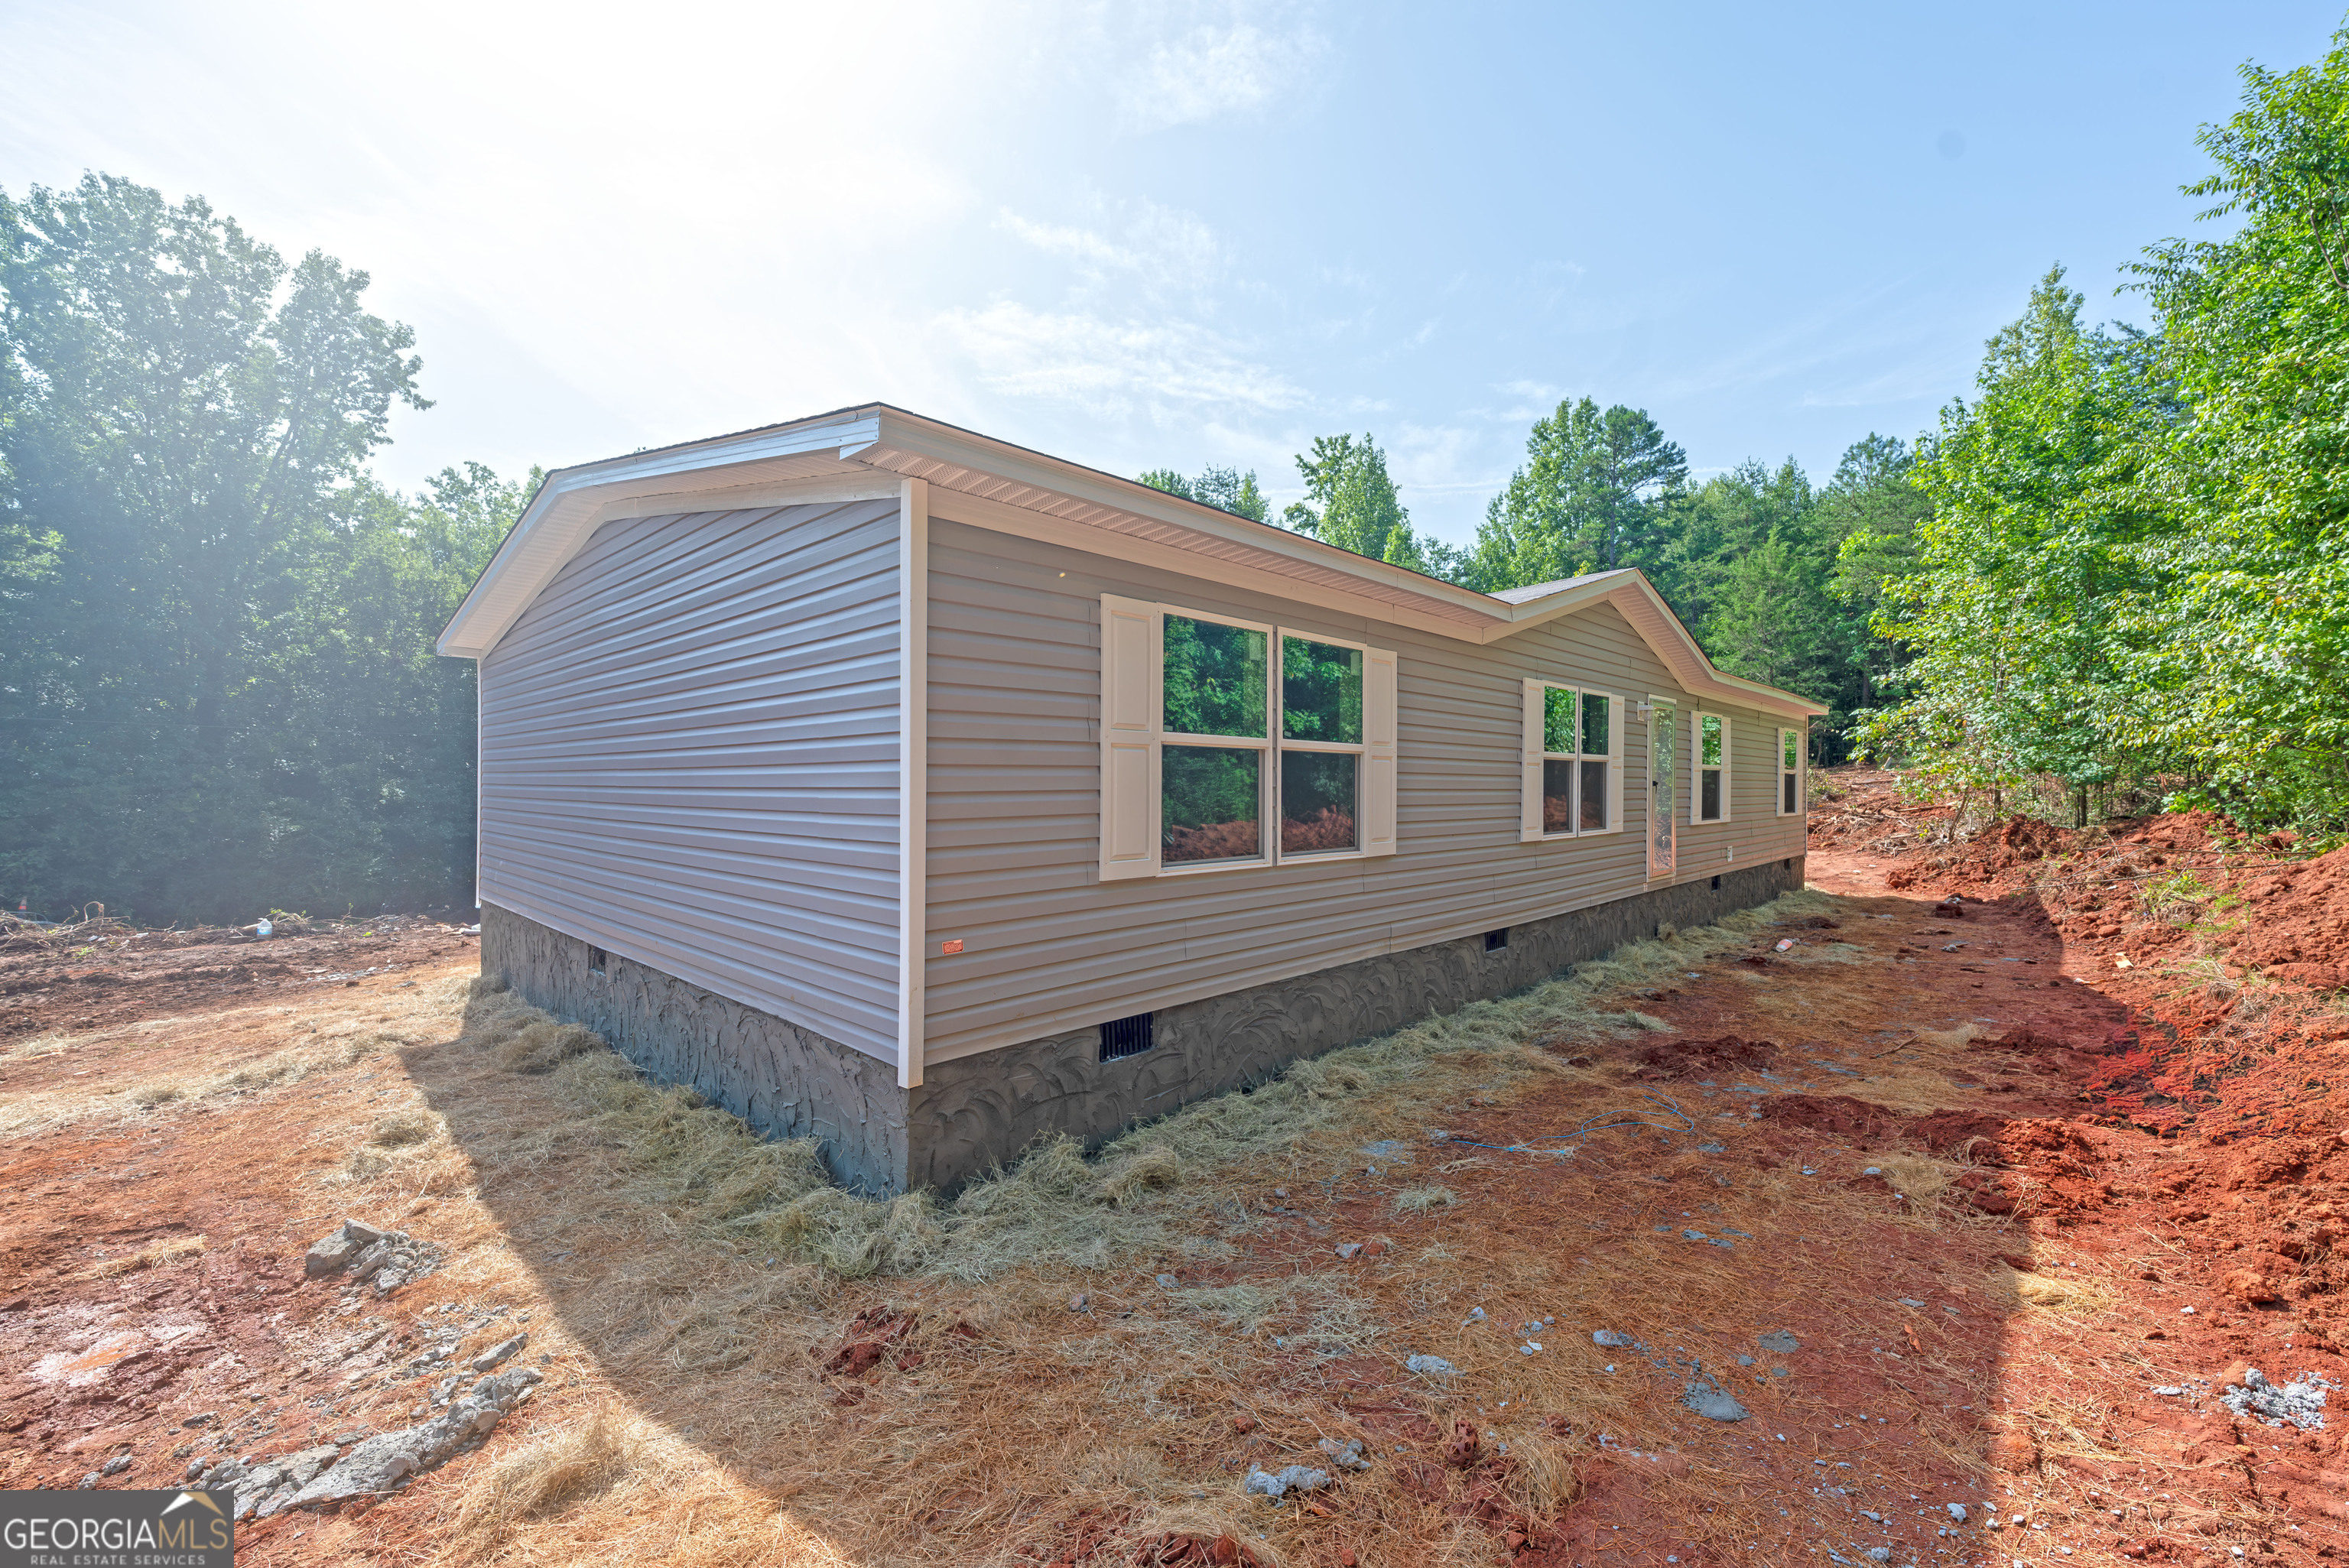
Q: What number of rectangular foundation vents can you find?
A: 5